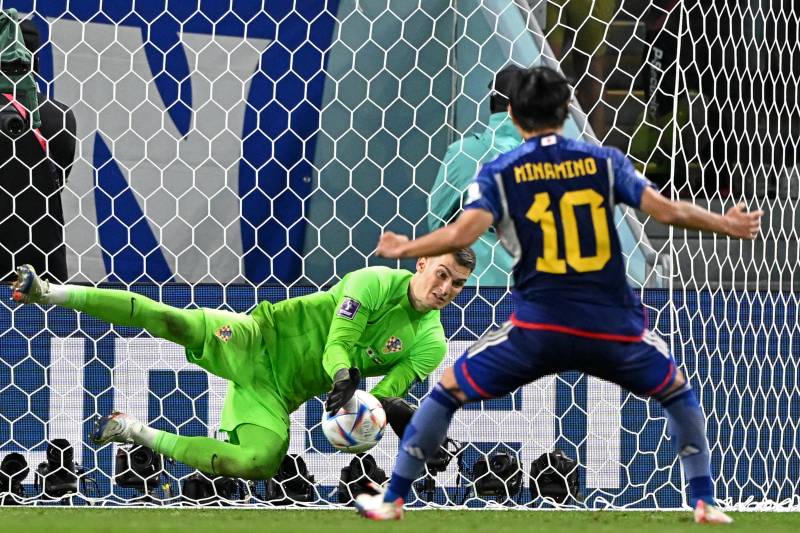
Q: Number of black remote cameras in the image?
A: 9